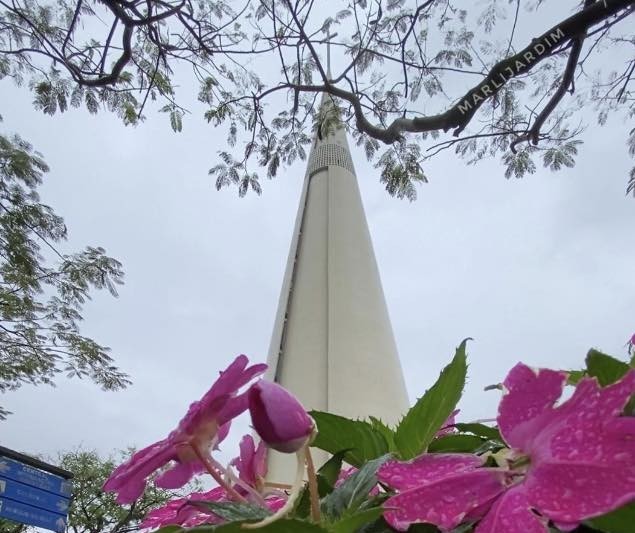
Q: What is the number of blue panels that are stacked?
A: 3